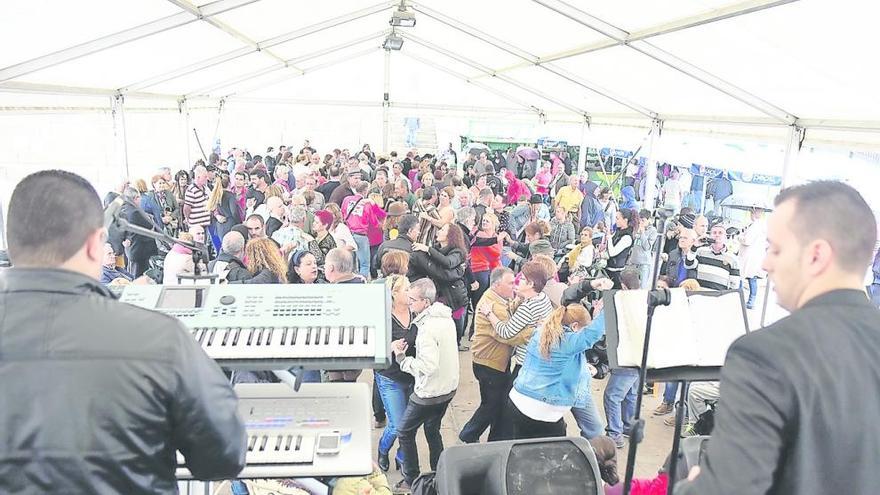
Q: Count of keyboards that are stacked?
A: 2